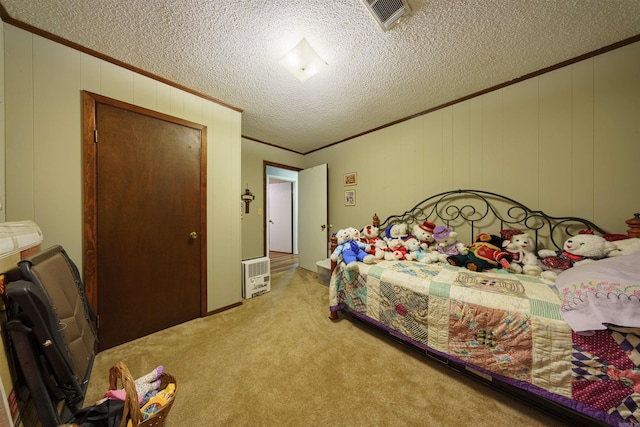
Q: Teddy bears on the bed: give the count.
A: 12